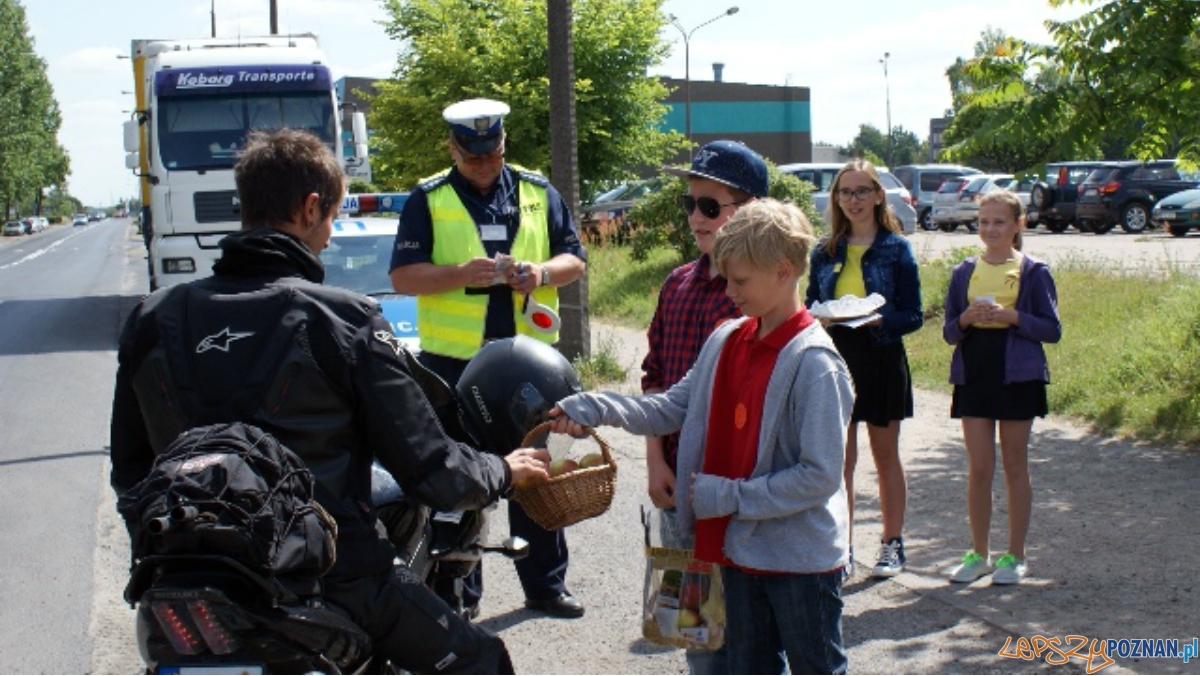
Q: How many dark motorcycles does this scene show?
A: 1